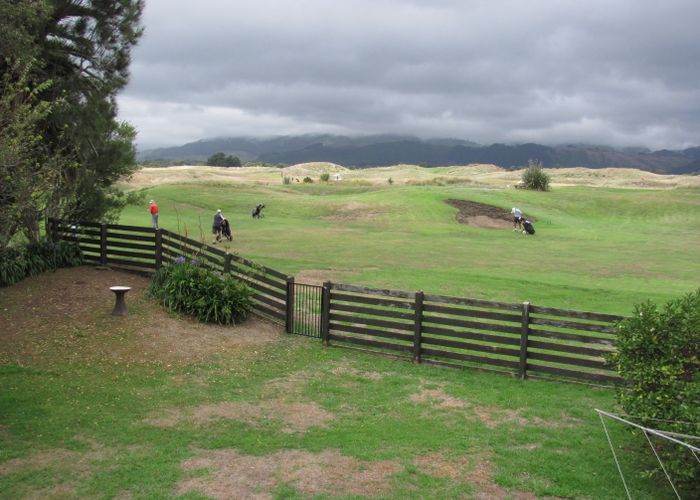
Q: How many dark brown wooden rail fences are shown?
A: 1